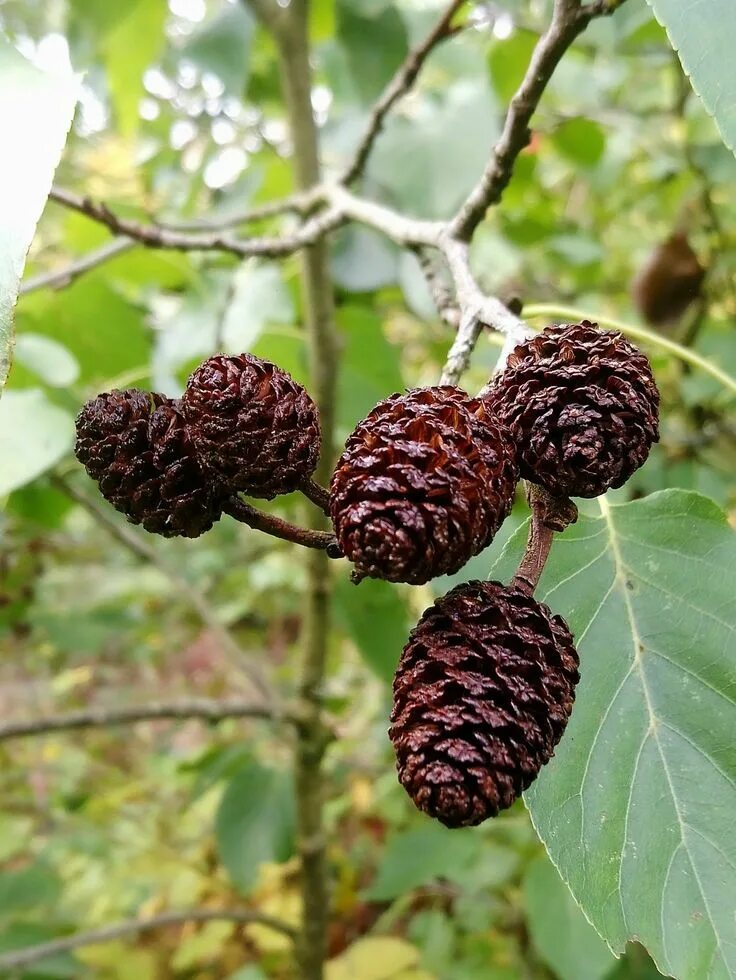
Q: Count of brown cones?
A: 5